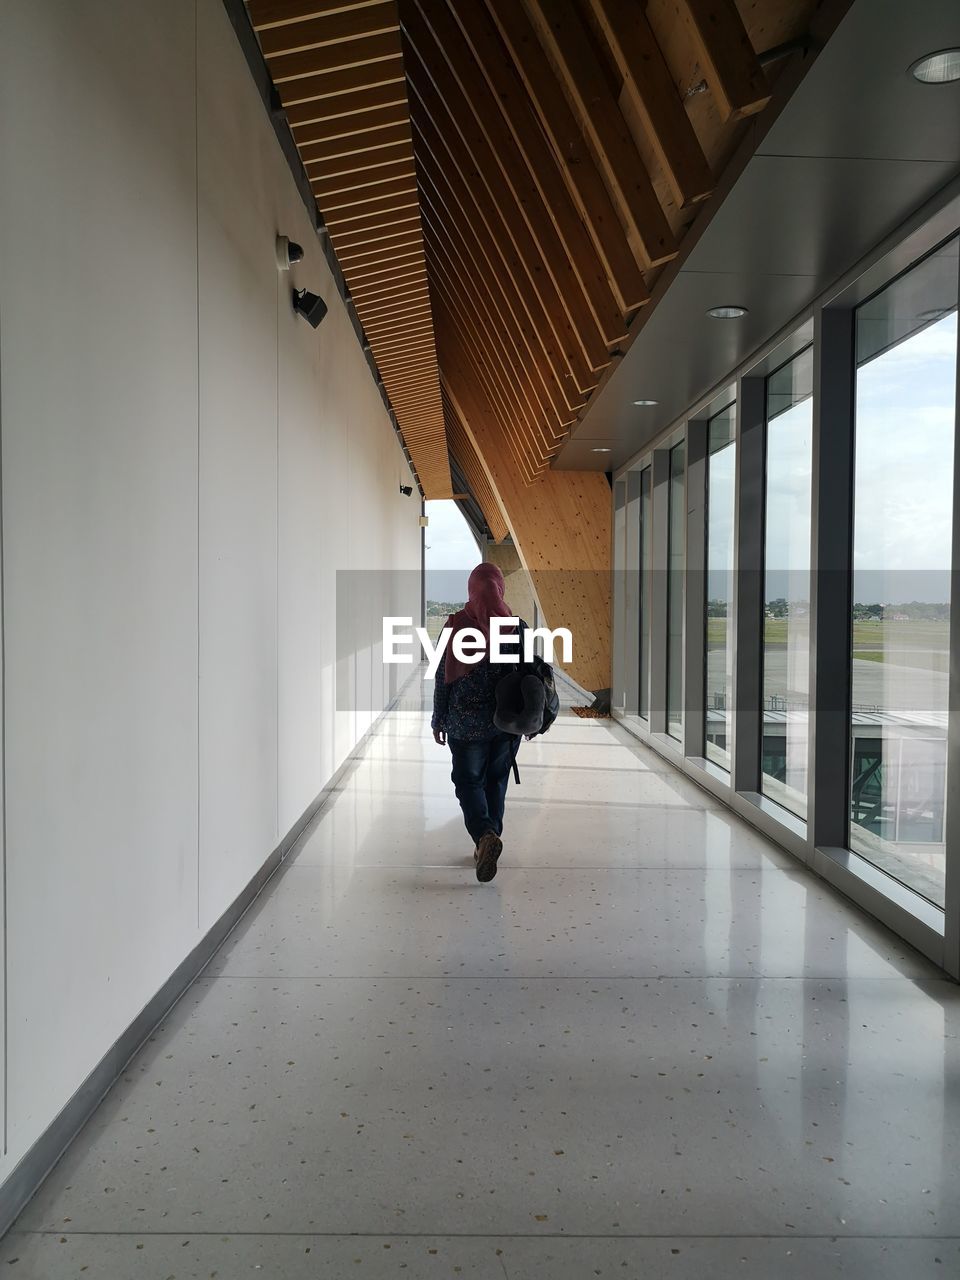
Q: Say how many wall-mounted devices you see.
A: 3